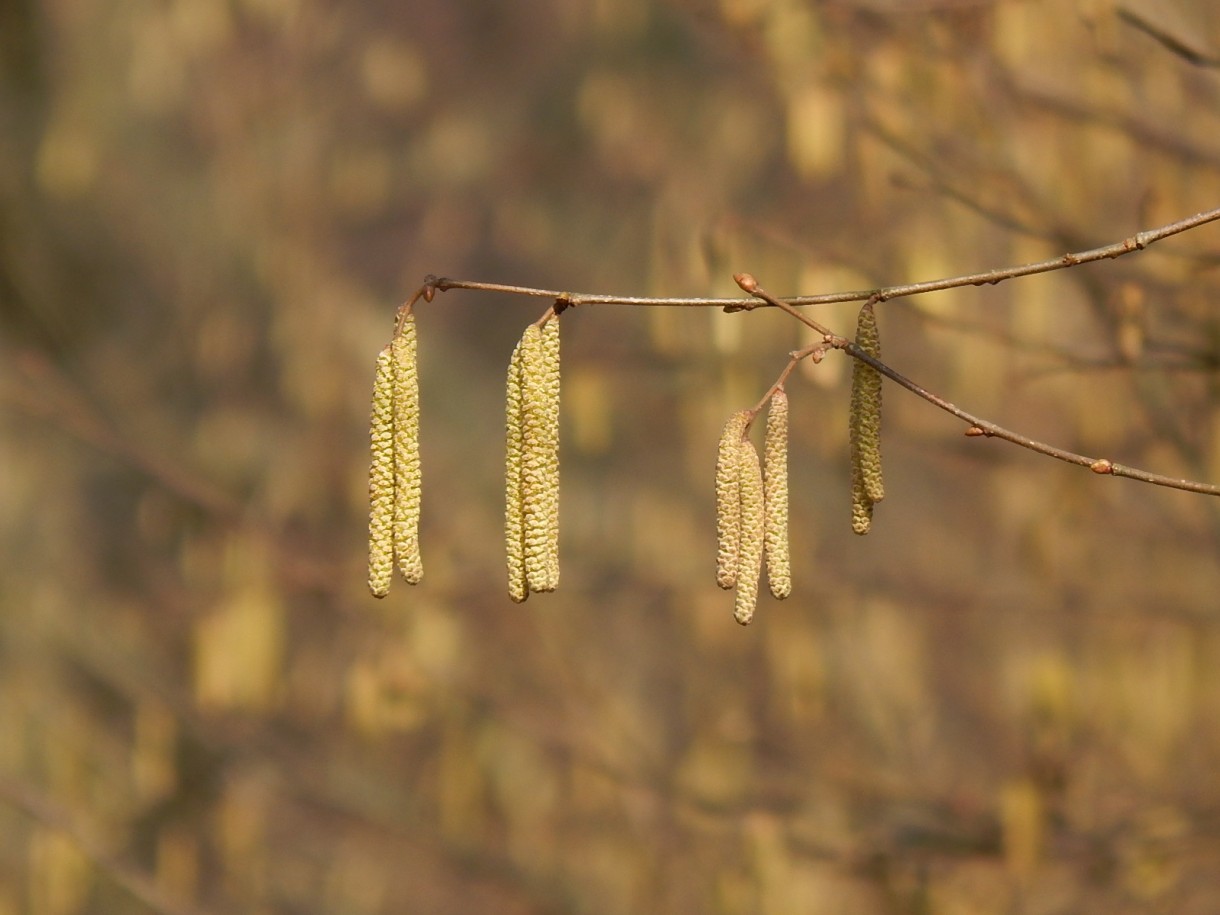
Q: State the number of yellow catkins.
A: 10